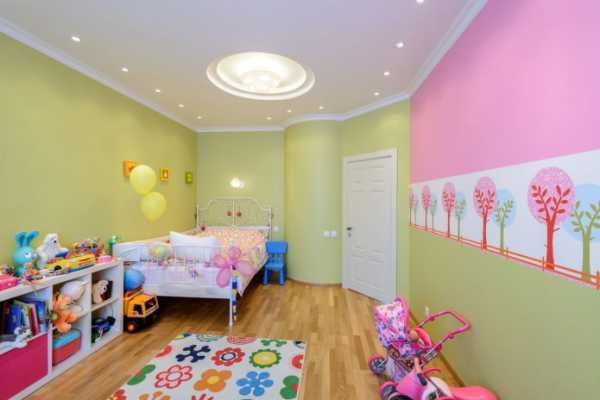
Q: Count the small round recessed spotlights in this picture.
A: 12